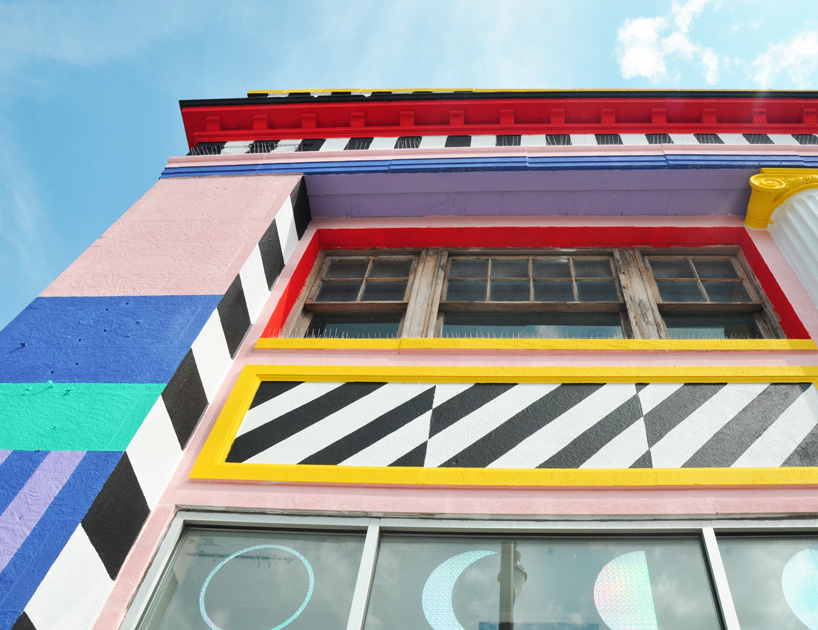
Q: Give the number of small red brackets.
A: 13